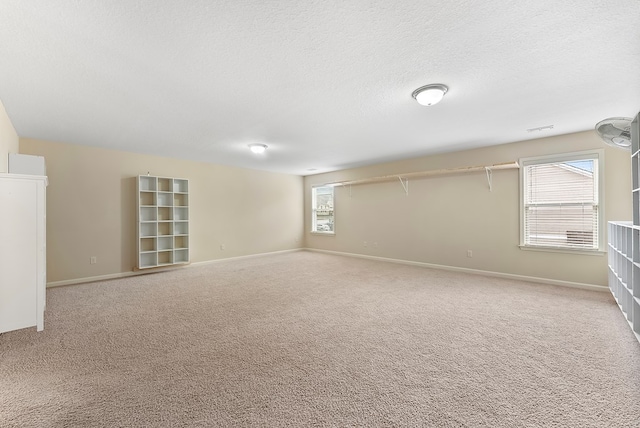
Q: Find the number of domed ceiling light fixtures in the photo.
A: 2